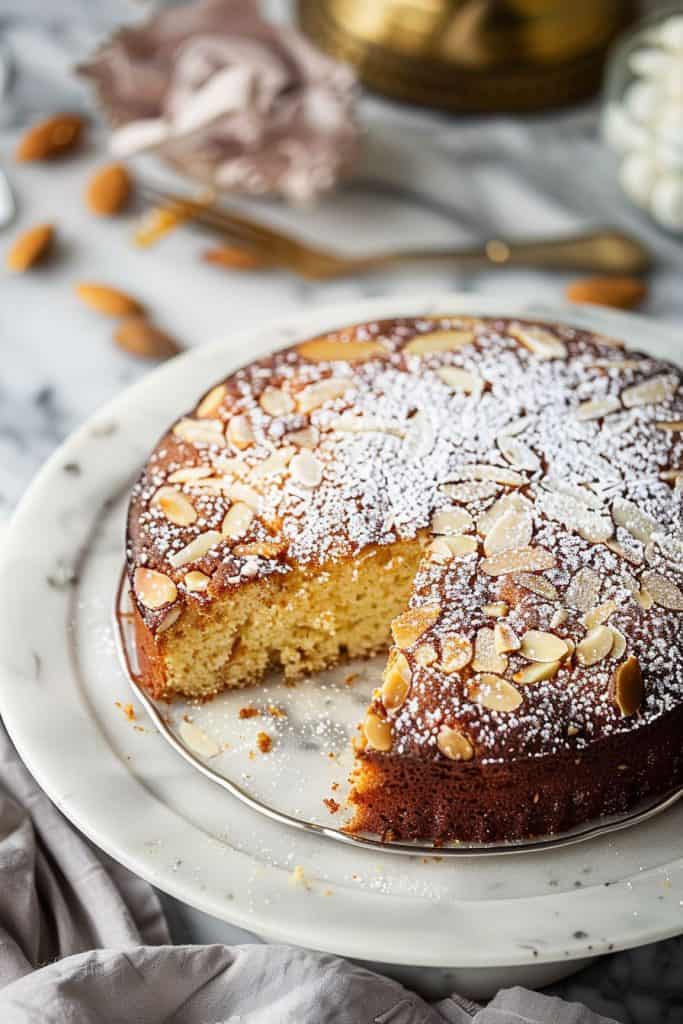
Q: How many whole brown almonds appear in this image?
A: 7